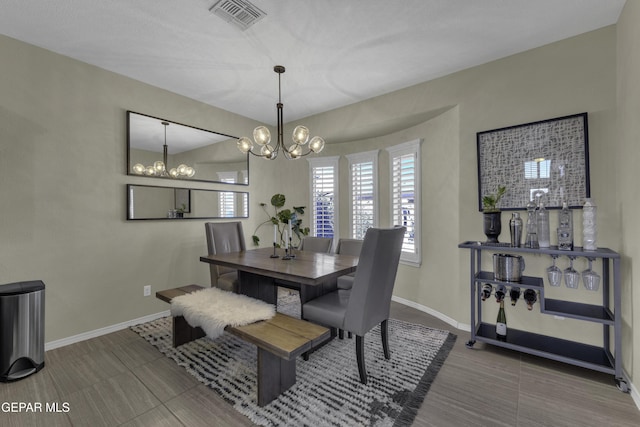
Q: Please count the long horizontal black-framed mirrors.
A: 2